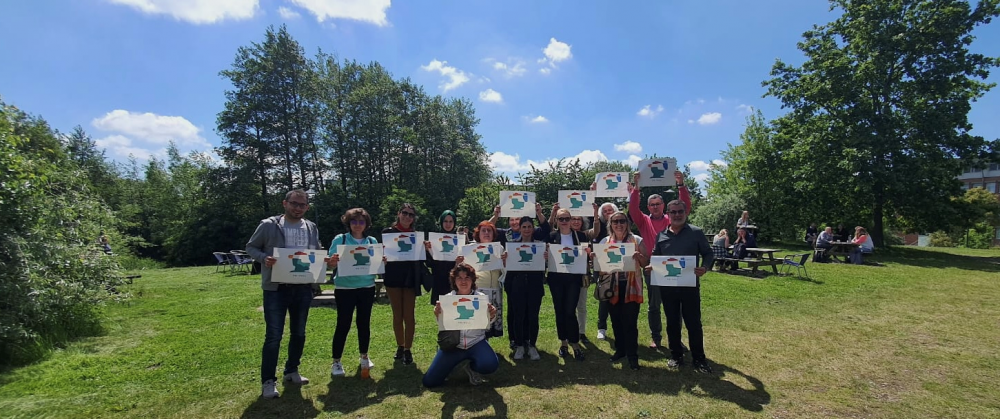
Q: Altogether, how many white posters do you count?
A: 14